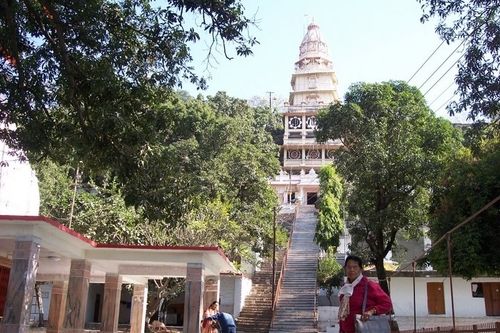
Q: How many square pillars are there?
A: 7